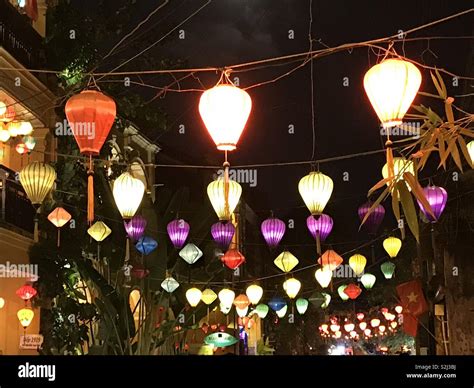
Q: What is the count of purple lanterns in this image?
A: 7